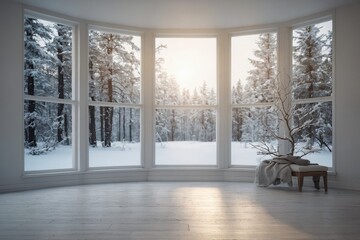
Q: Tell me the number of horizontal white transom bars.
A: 5